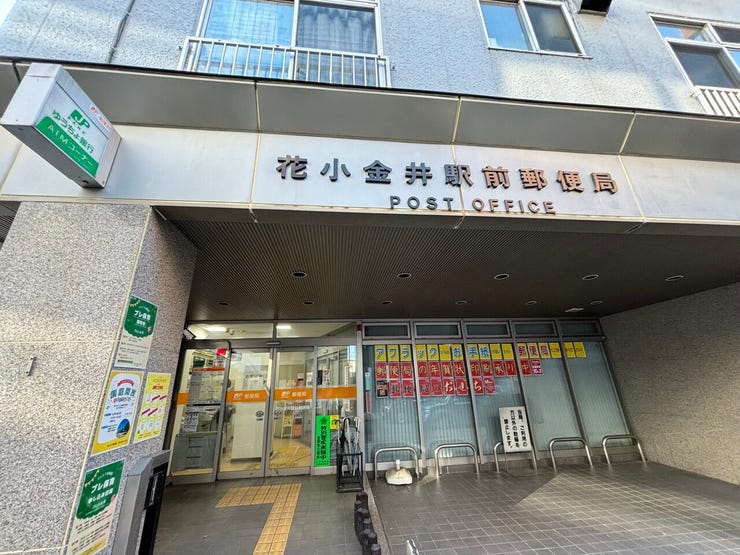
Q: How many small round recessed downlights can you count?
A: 11